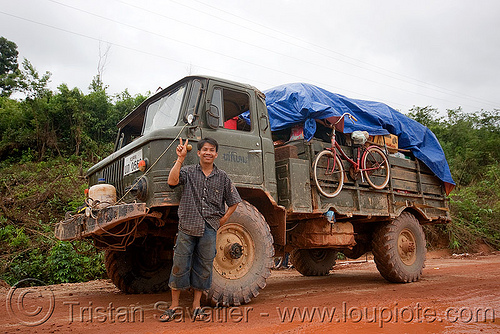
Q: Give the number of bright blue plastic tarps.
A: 1